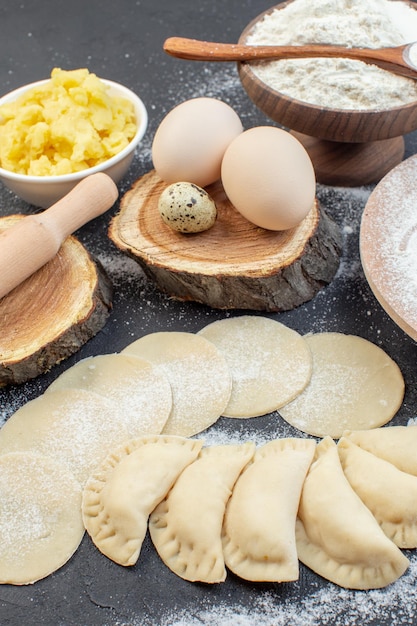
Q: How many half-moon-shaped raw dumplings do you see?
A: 6